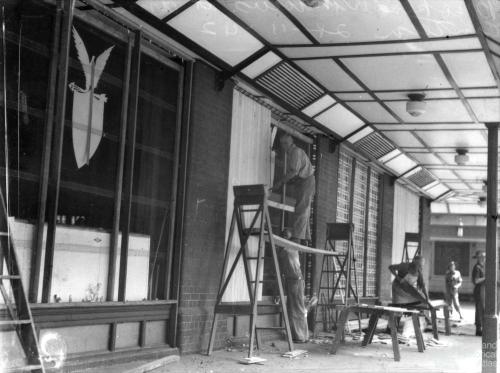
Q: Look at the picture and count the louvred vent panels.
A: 3